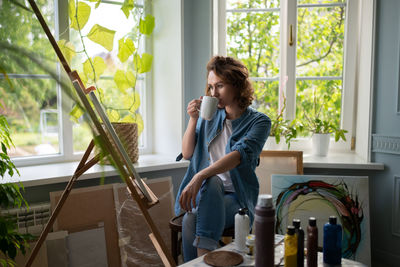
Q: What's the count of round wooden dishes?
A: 1